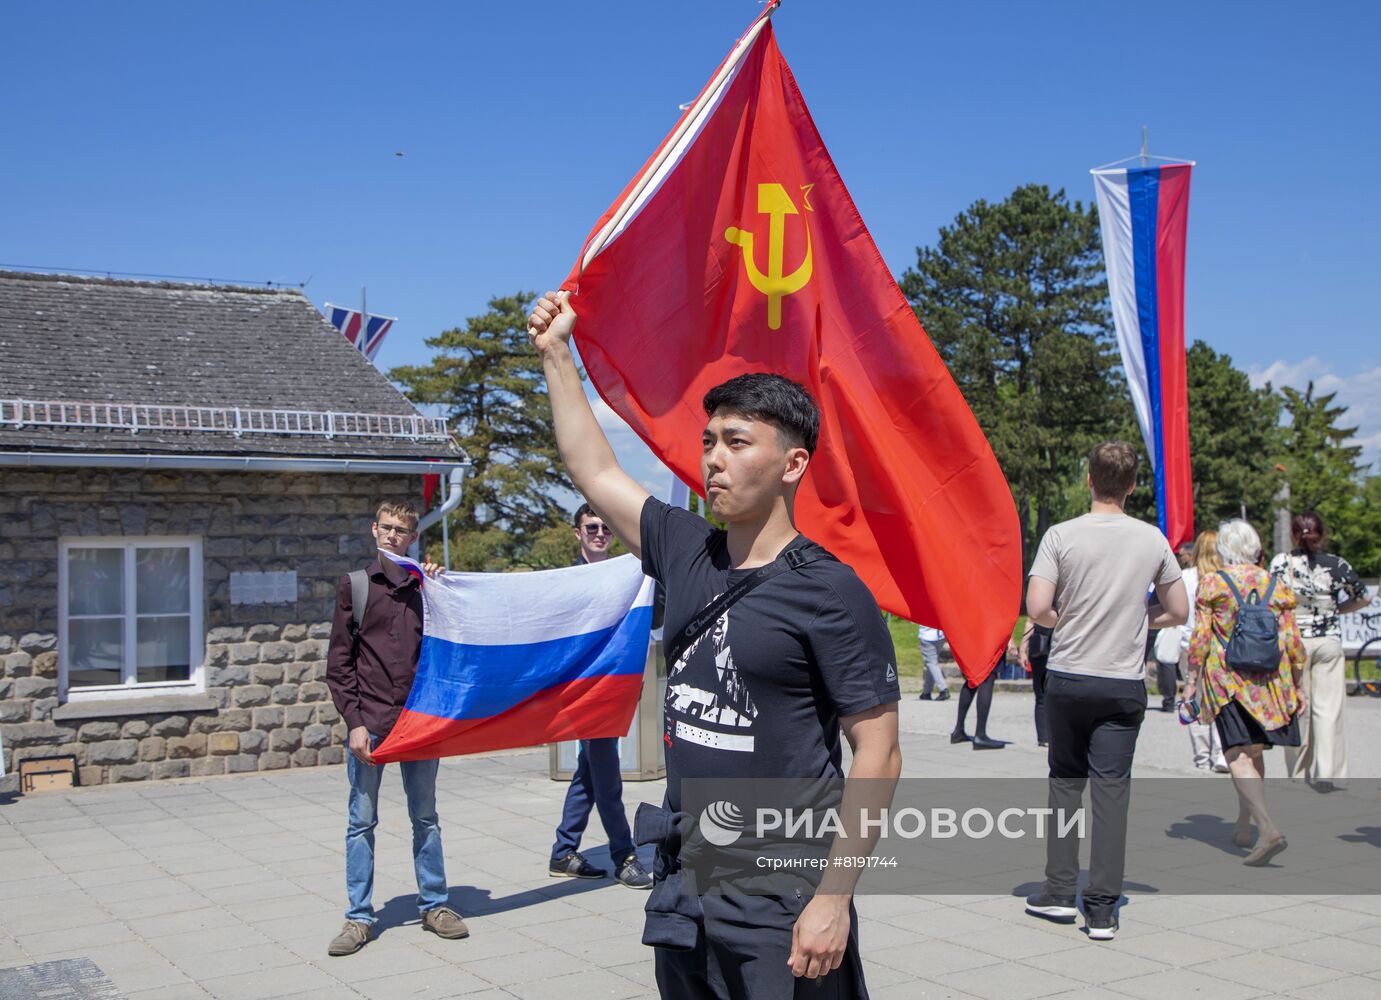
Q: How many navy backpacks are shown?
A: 1